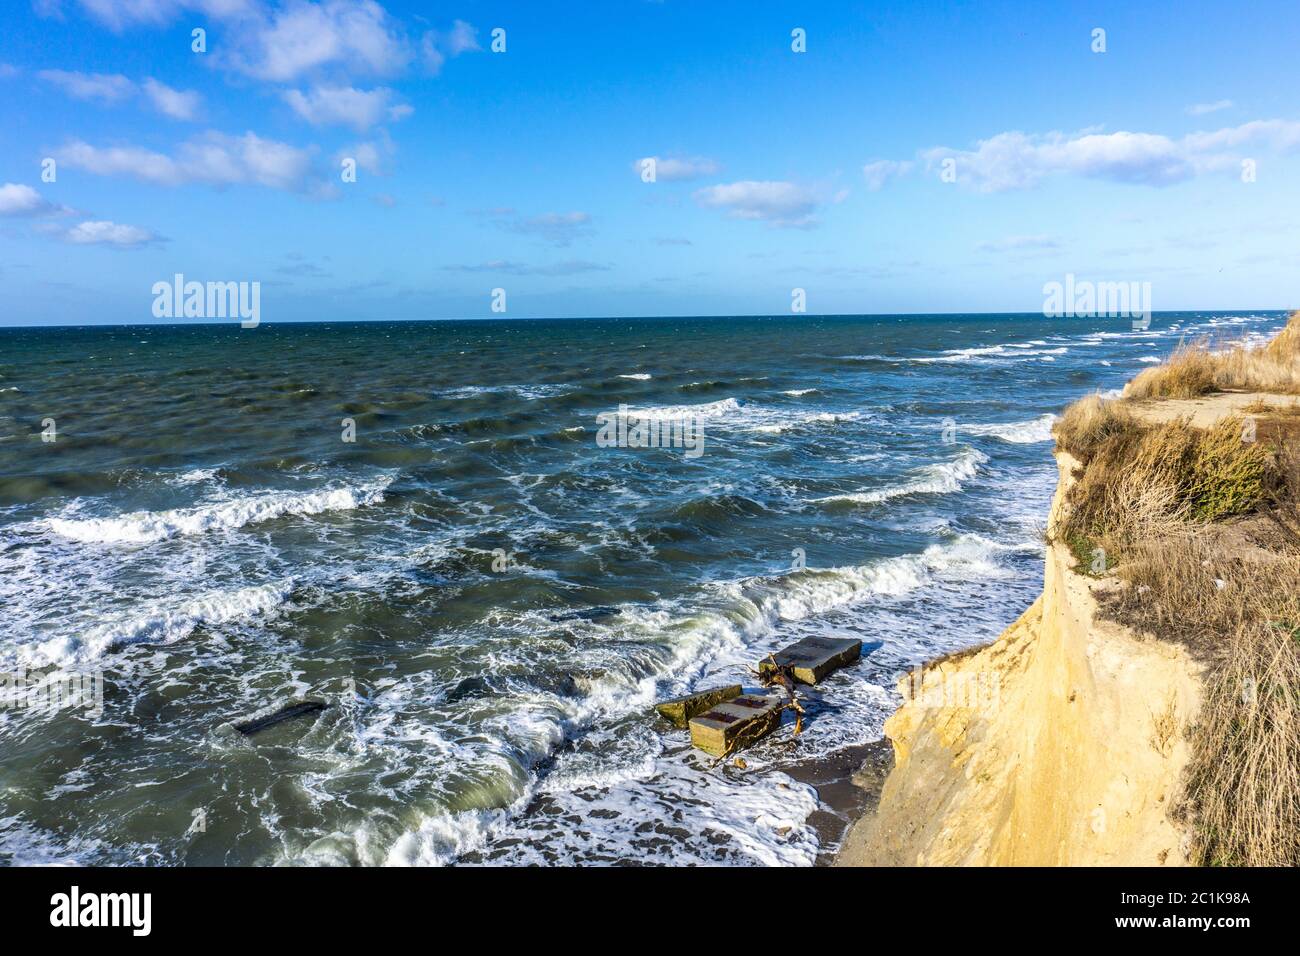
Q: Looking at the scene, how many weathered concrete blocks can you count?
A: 3